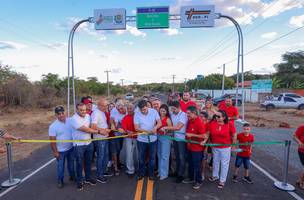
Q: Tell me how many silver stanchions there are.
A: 2